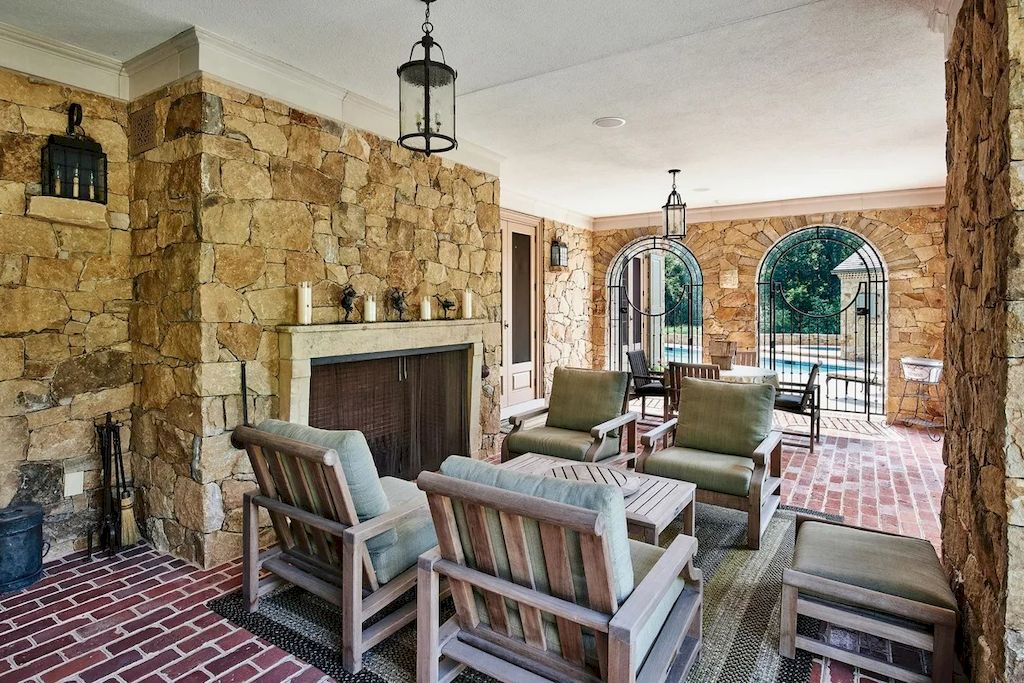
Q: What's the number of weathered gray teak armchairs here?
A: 4